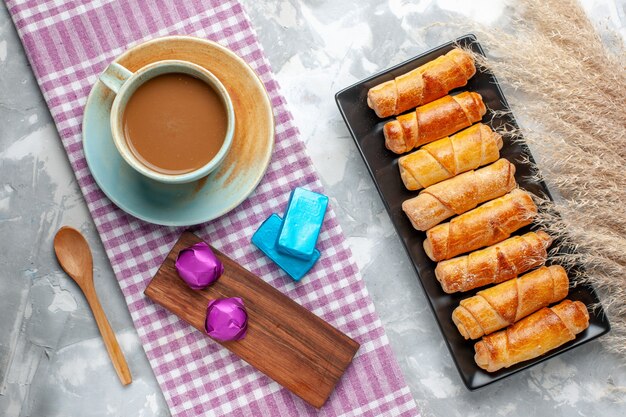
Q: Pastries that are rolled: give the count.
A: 8